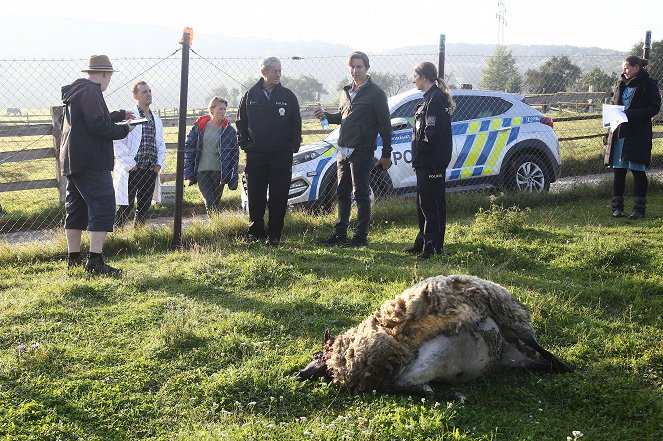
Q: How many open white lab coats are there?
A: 1